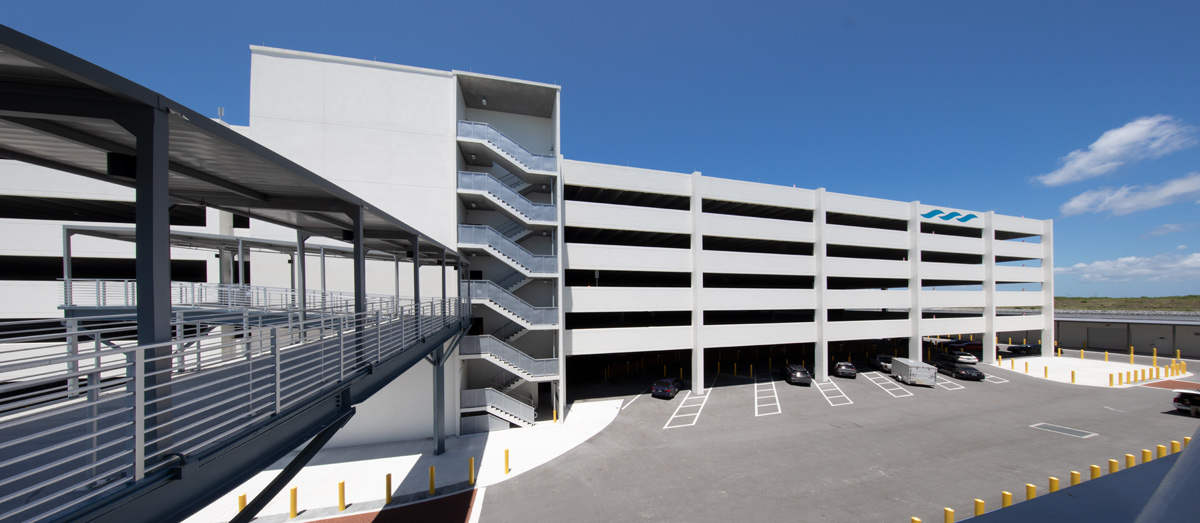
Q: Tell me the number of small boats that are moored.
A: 0